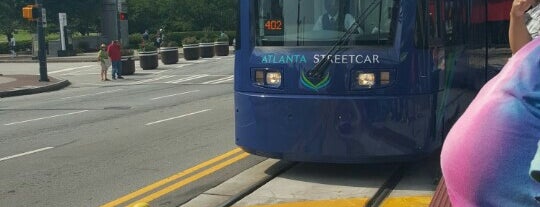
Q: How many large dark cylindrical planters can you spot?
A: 6